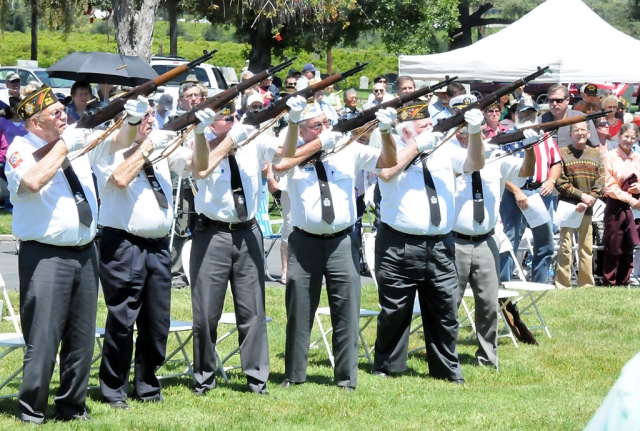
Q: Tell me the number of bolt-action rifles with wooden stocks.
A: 6